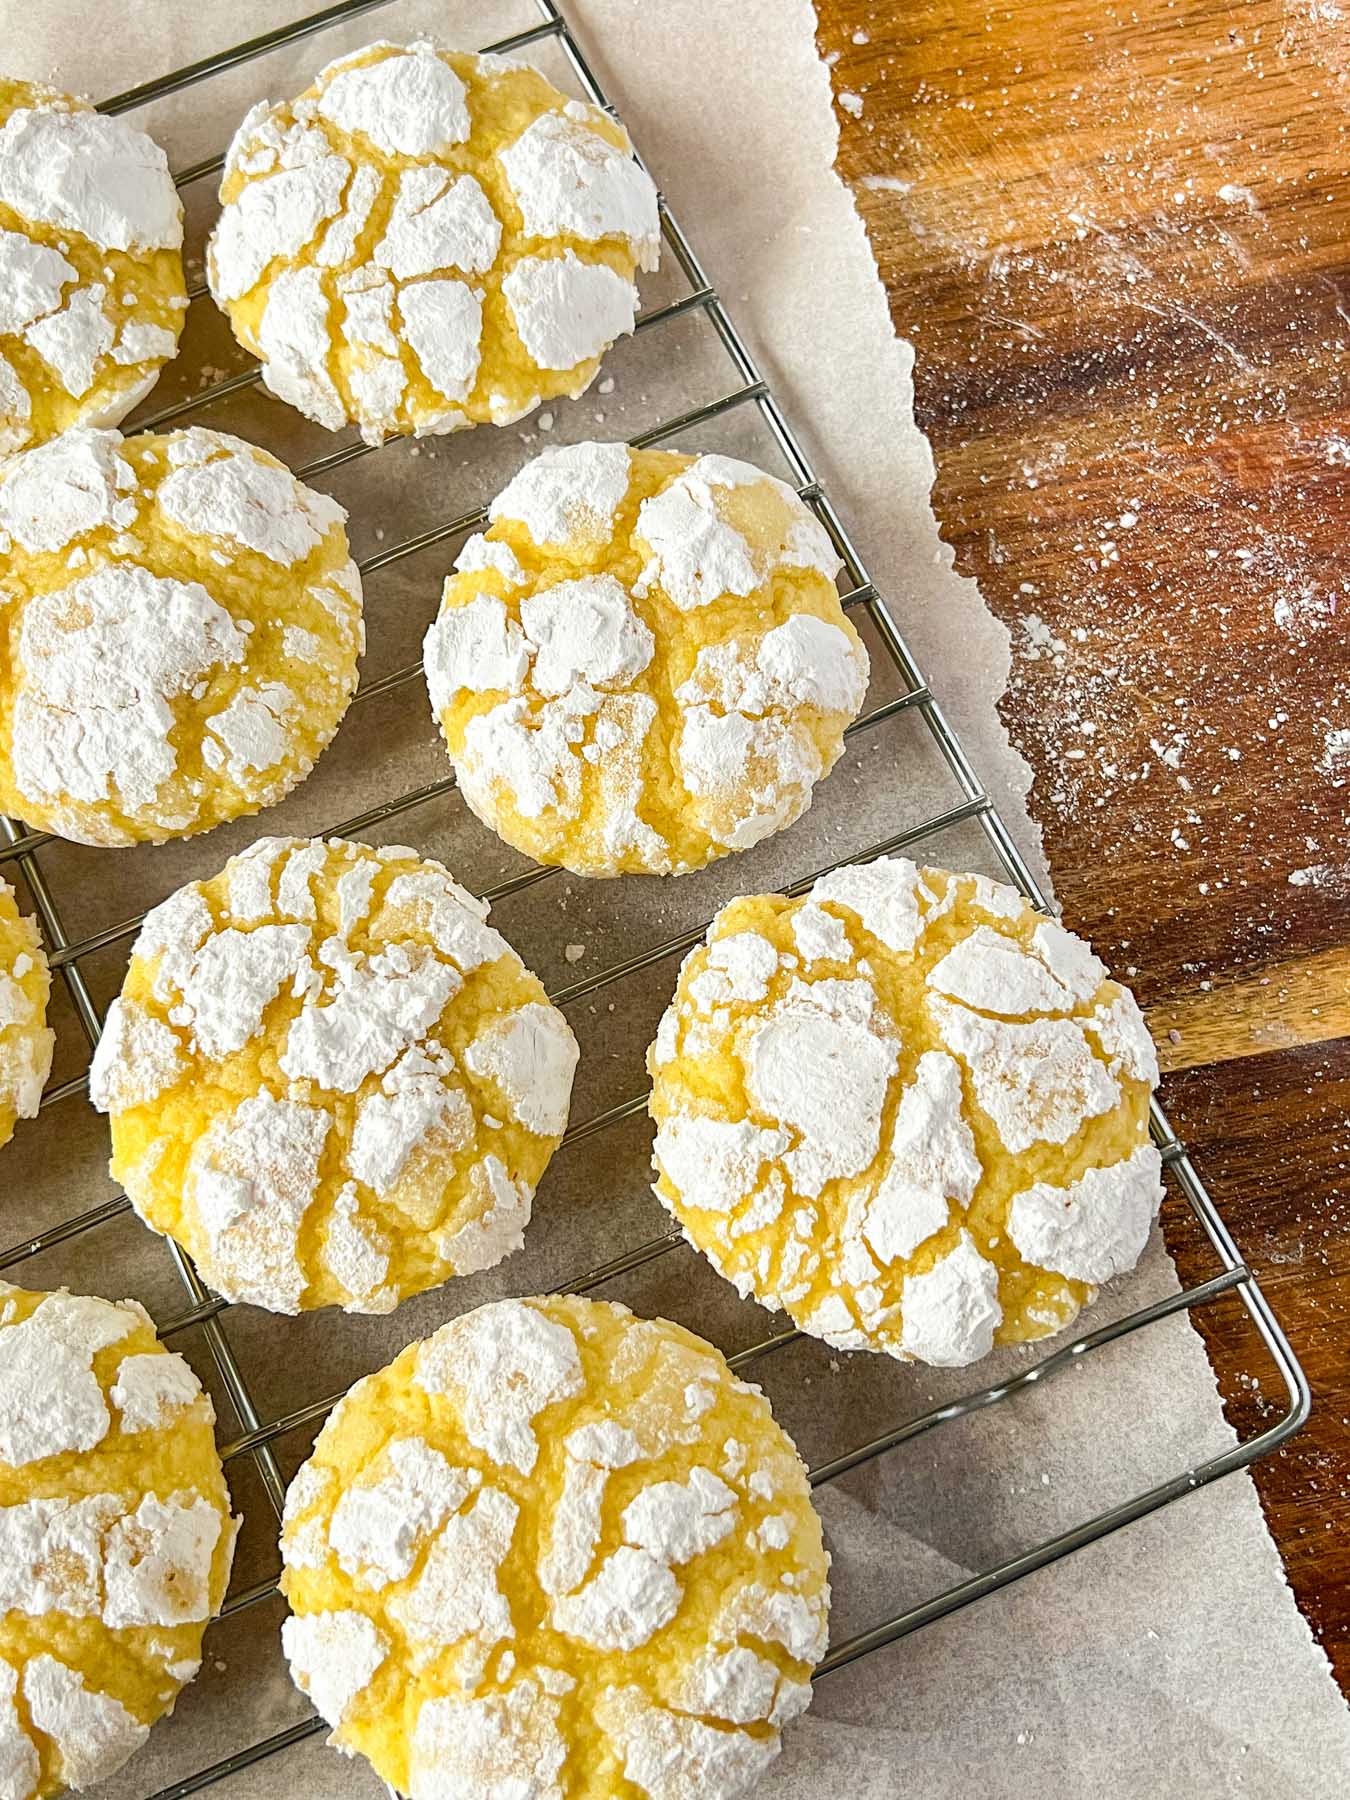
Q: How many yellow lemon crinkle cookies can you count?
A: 9